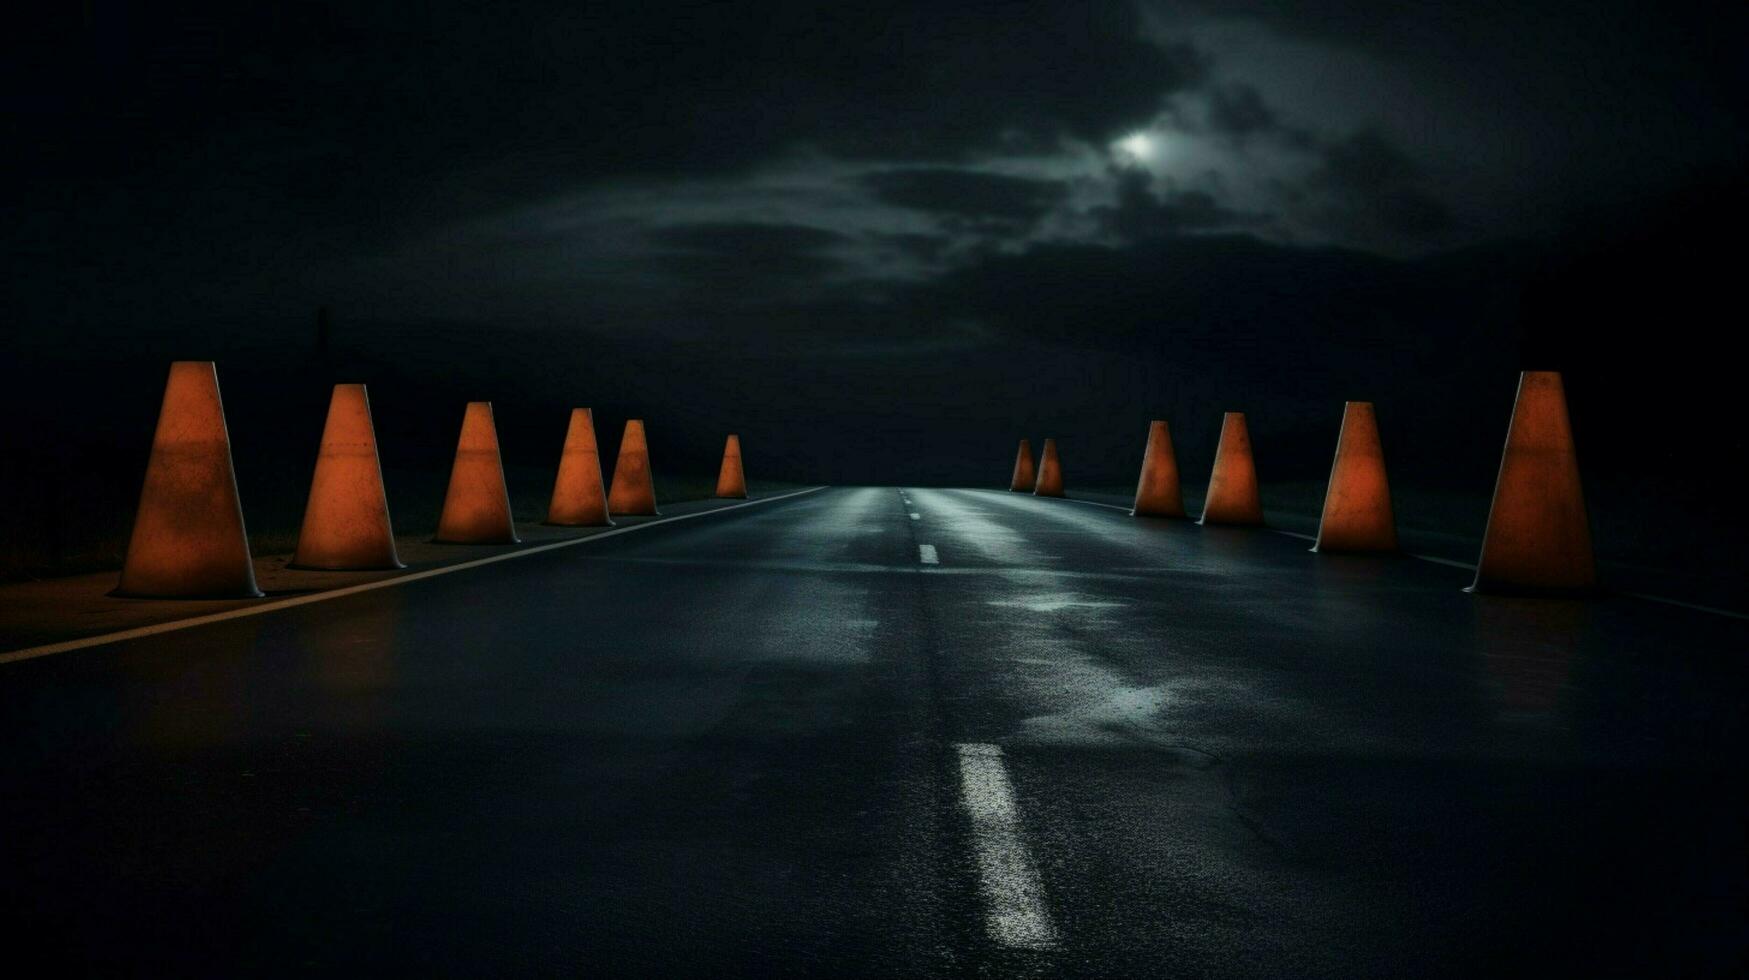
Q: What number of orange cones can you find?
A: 12